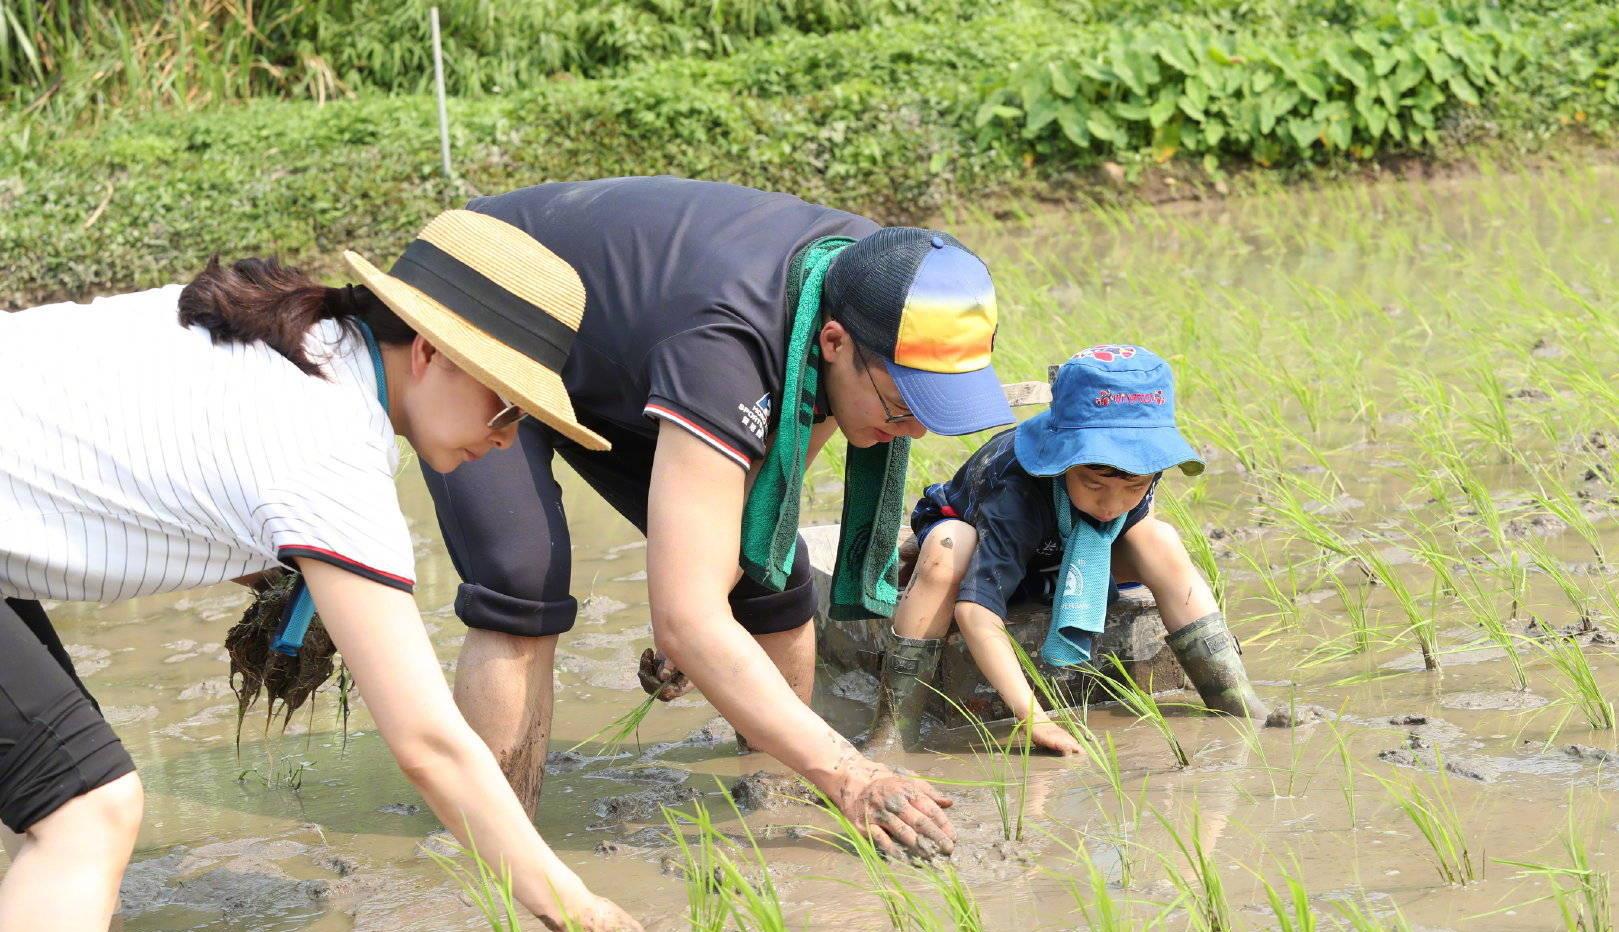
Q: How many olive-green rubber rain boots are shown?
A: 2